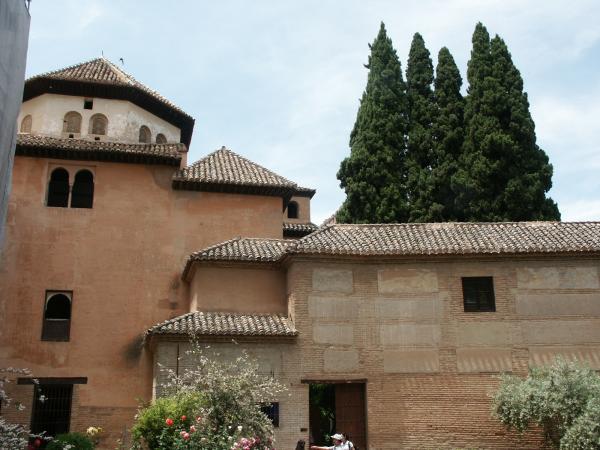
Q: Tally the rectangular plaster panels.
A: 14